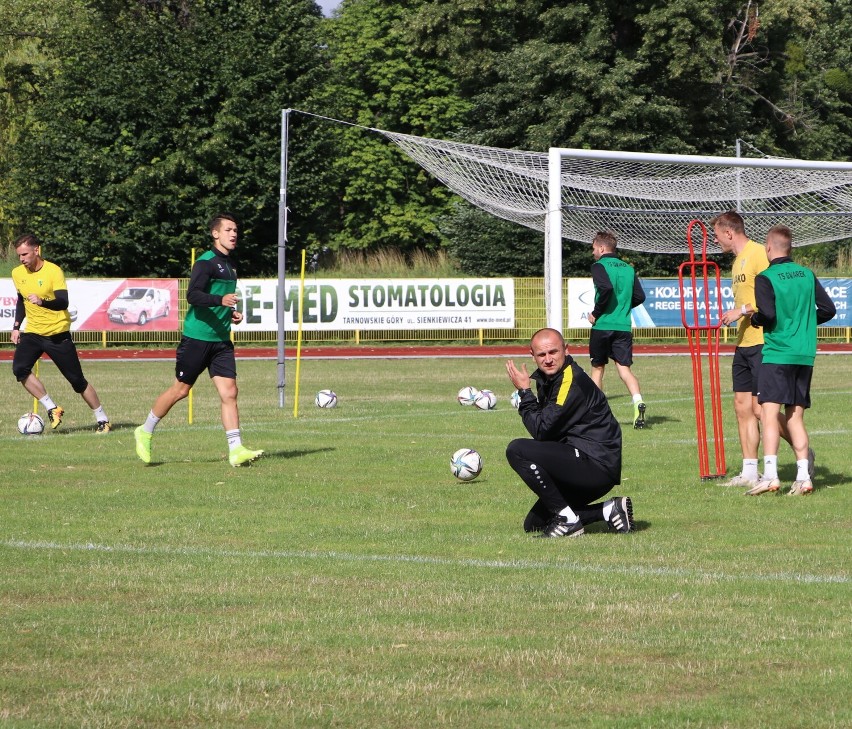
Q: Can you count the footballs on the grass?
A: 6